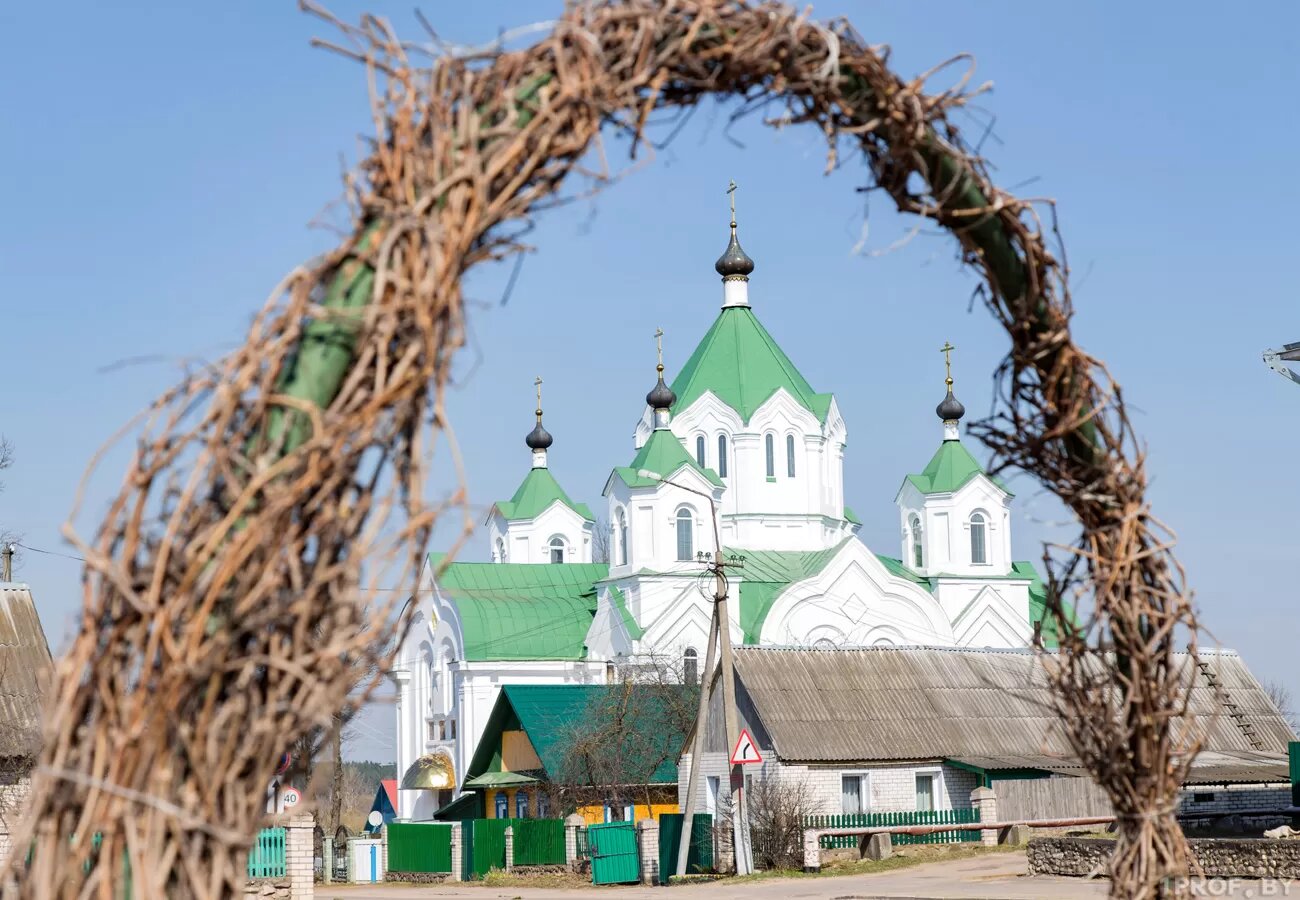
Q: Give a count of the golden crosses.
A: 4